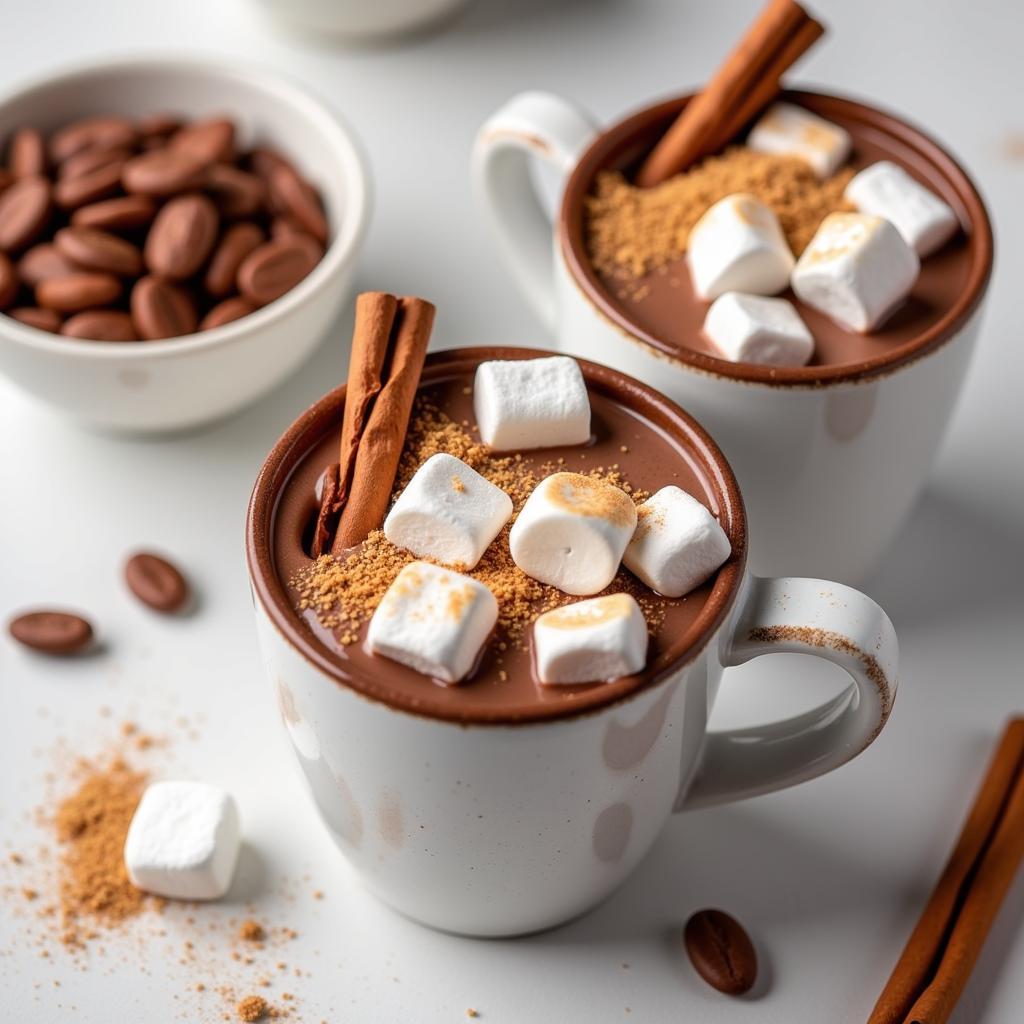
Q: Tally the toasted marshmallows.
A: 6